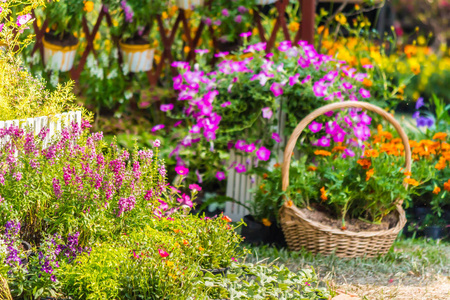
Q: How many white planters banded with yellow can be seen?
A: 2